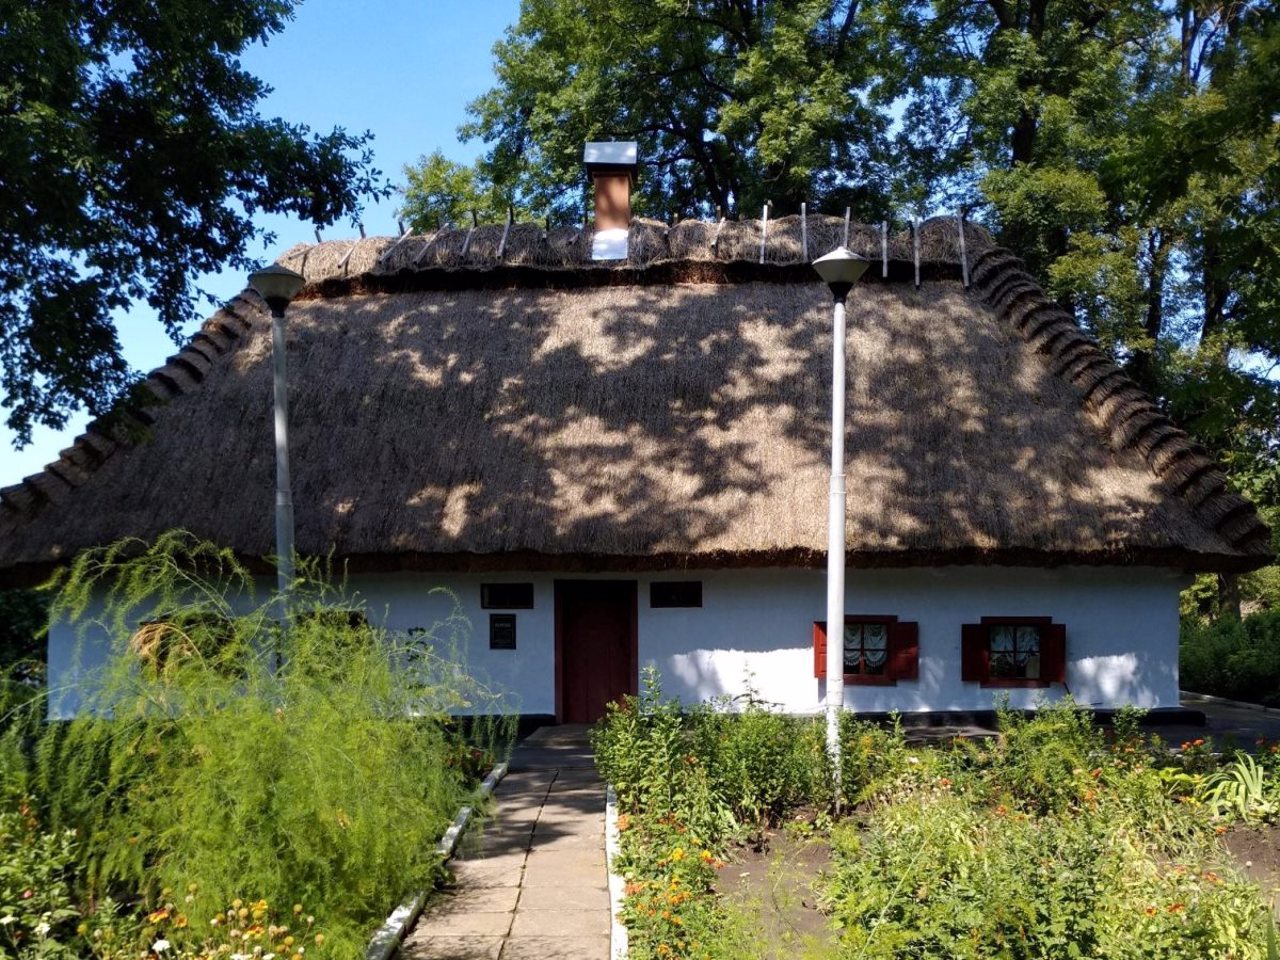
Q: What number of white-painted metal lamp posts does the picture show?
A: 2